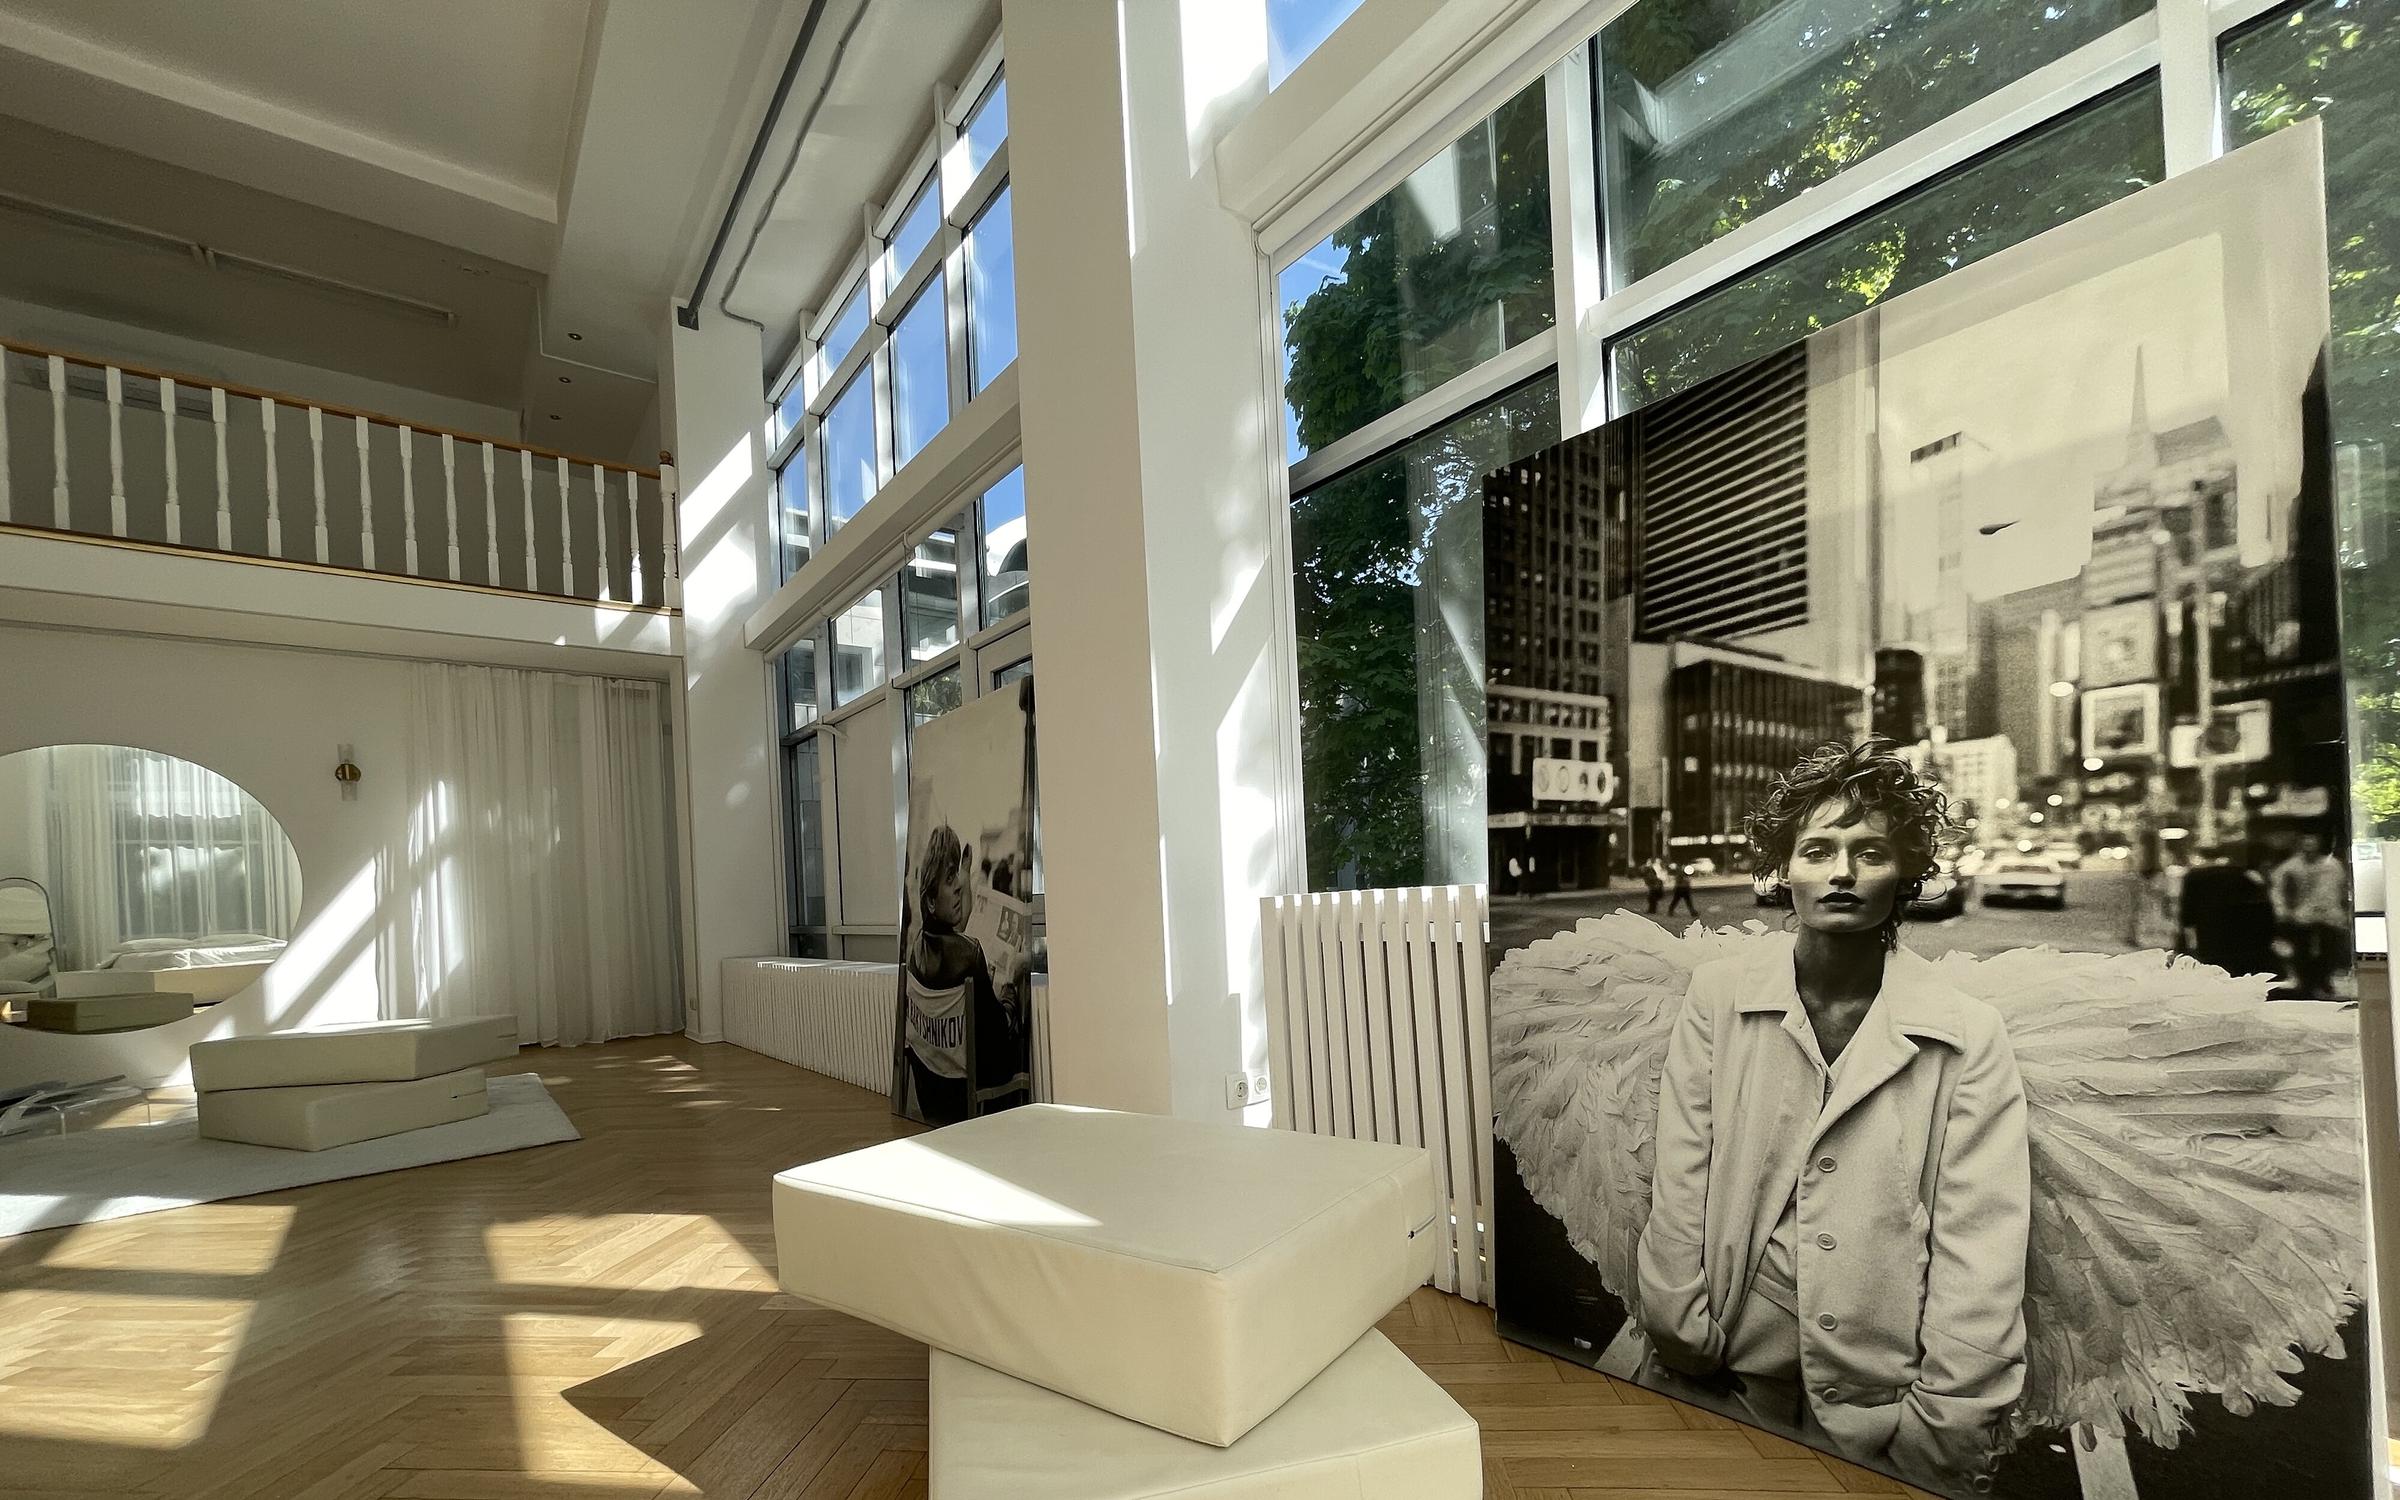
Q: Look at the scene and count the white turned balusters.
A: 15